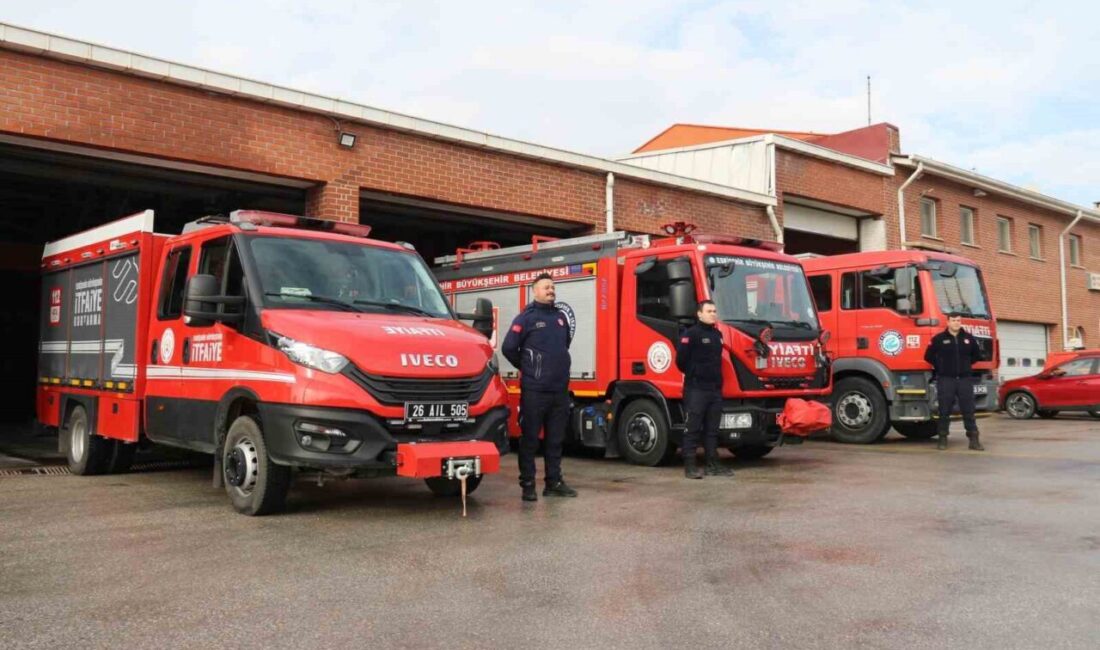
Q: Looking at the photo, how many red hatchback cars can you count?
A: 1